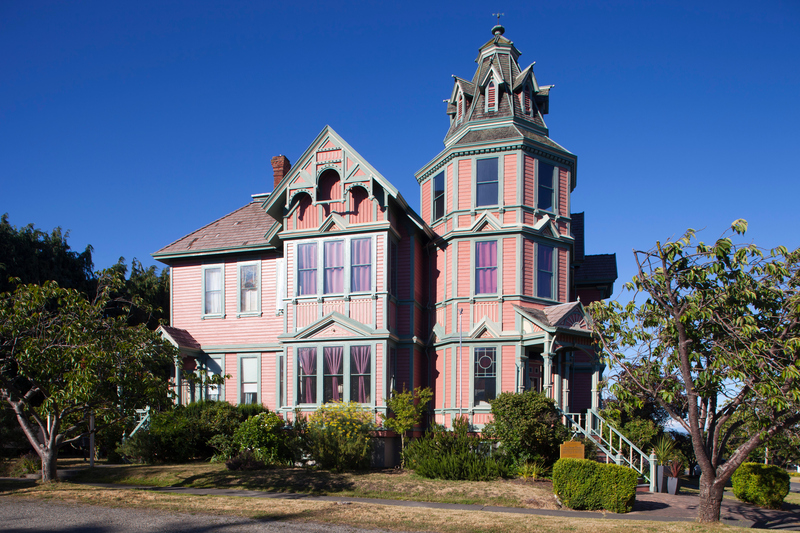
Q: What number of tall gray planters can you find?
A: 2